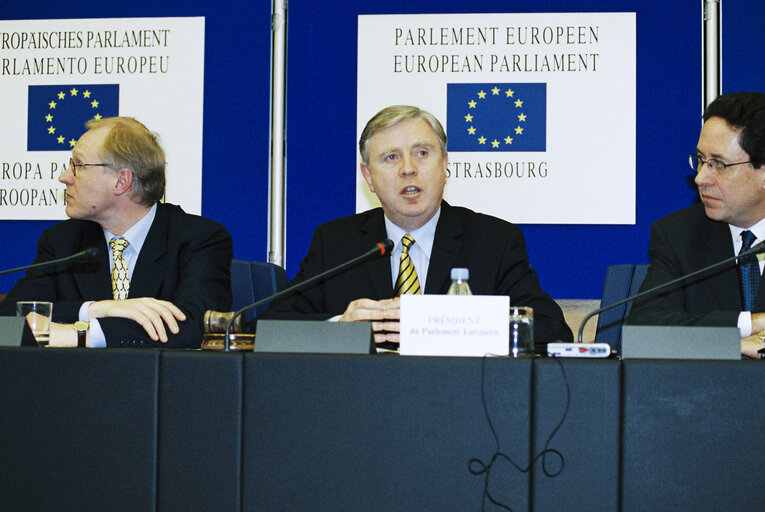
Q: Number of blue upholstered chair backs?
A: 2